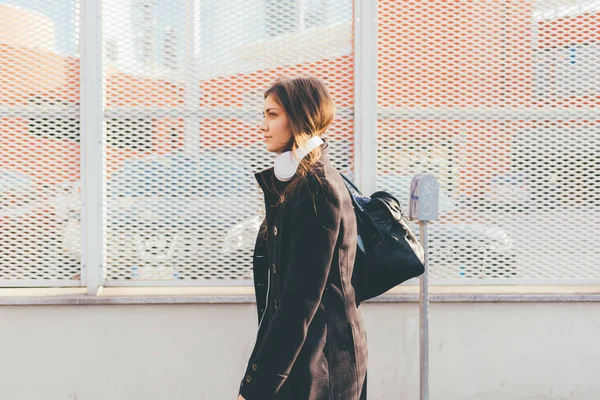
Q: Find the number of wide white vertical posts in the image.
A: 2